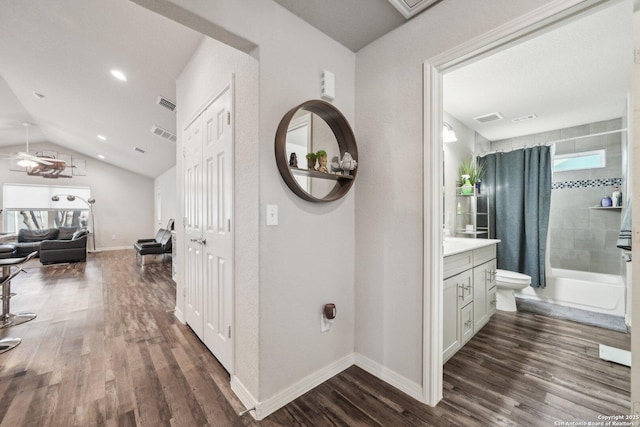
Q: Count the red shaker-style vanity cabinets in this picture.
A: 0